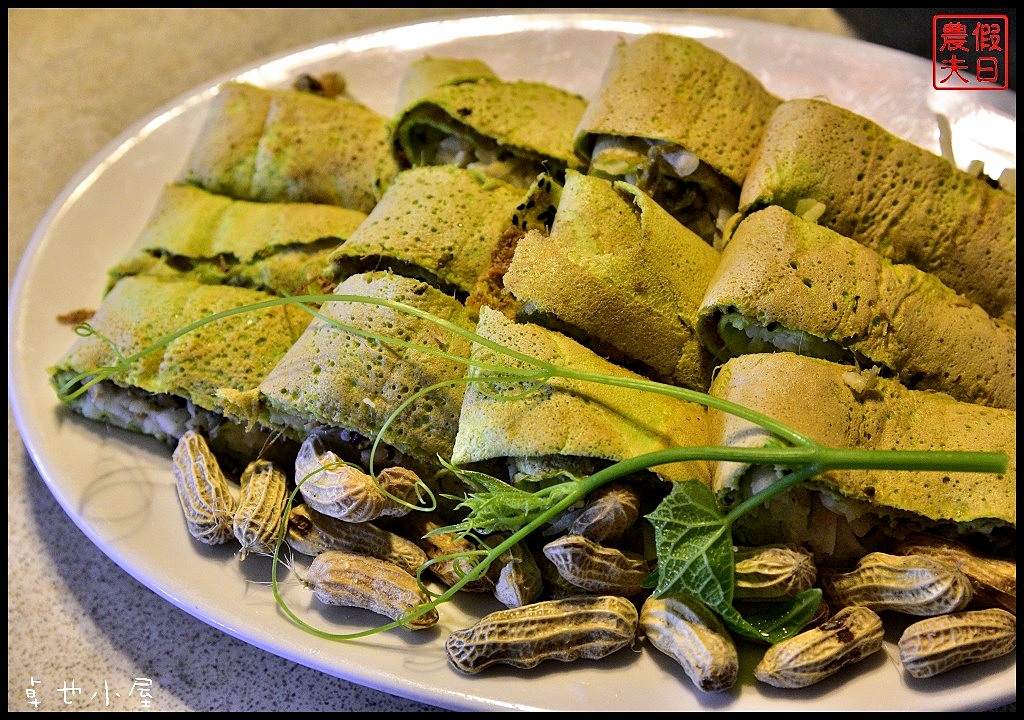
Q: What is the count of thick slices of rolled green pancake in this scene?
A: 12